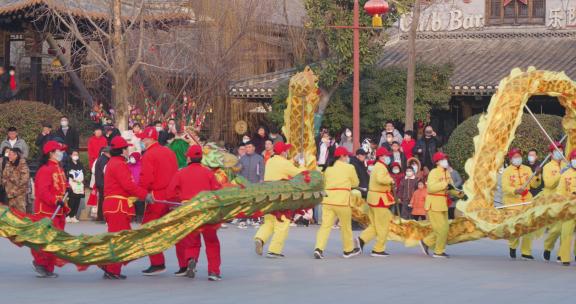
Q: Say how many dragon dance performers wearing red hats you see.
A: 11